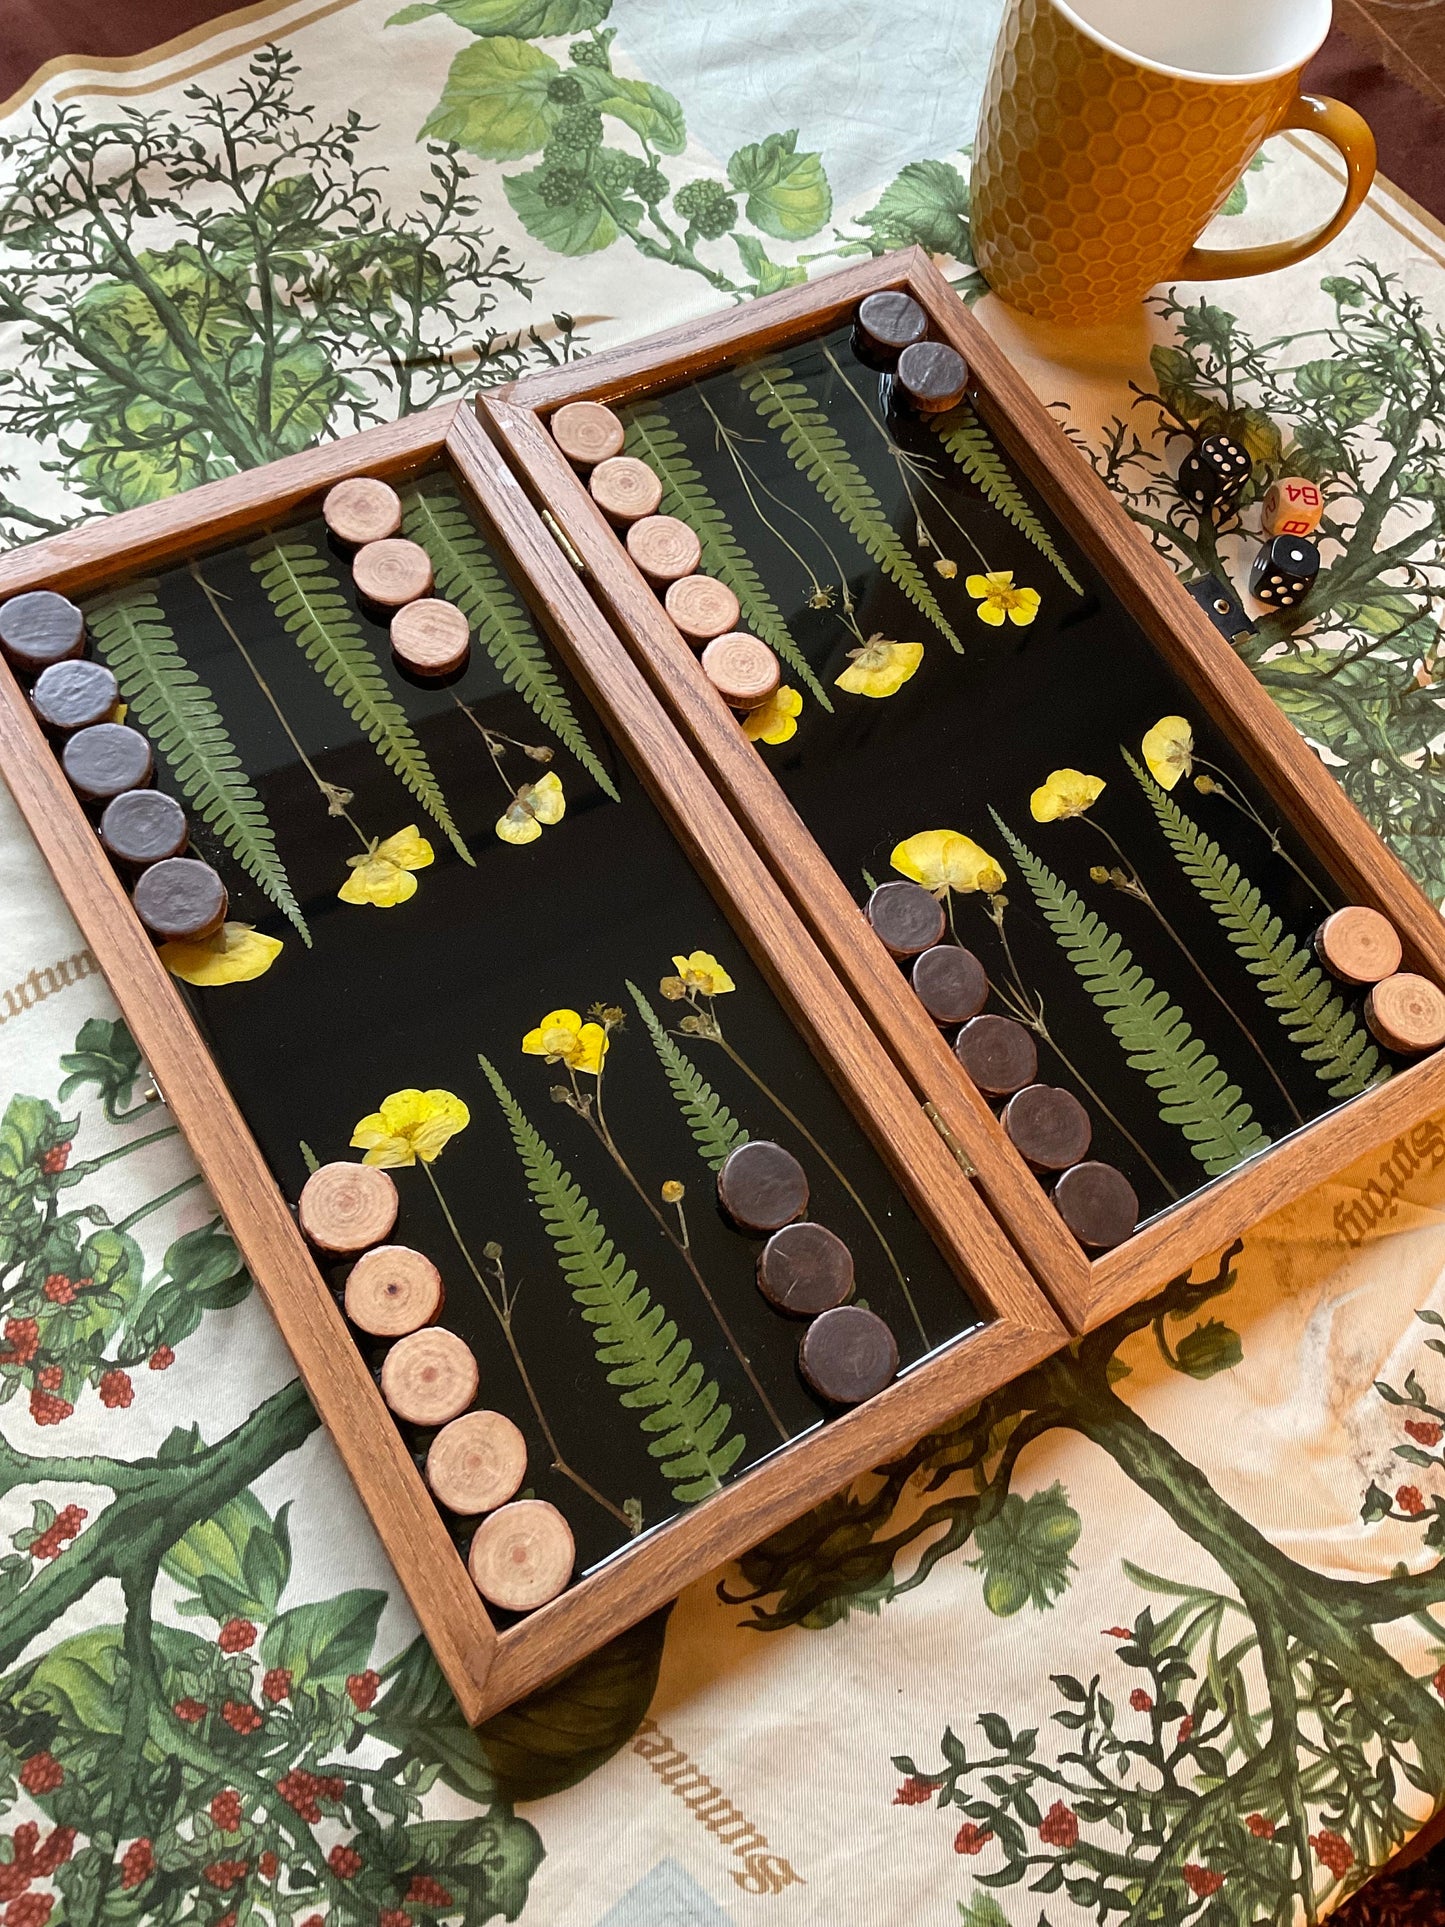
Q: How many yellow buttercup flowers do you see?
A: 12